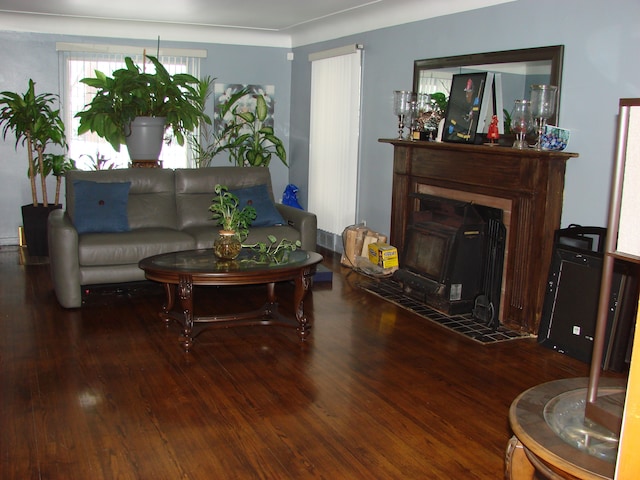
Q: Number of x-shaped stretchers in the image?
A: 1